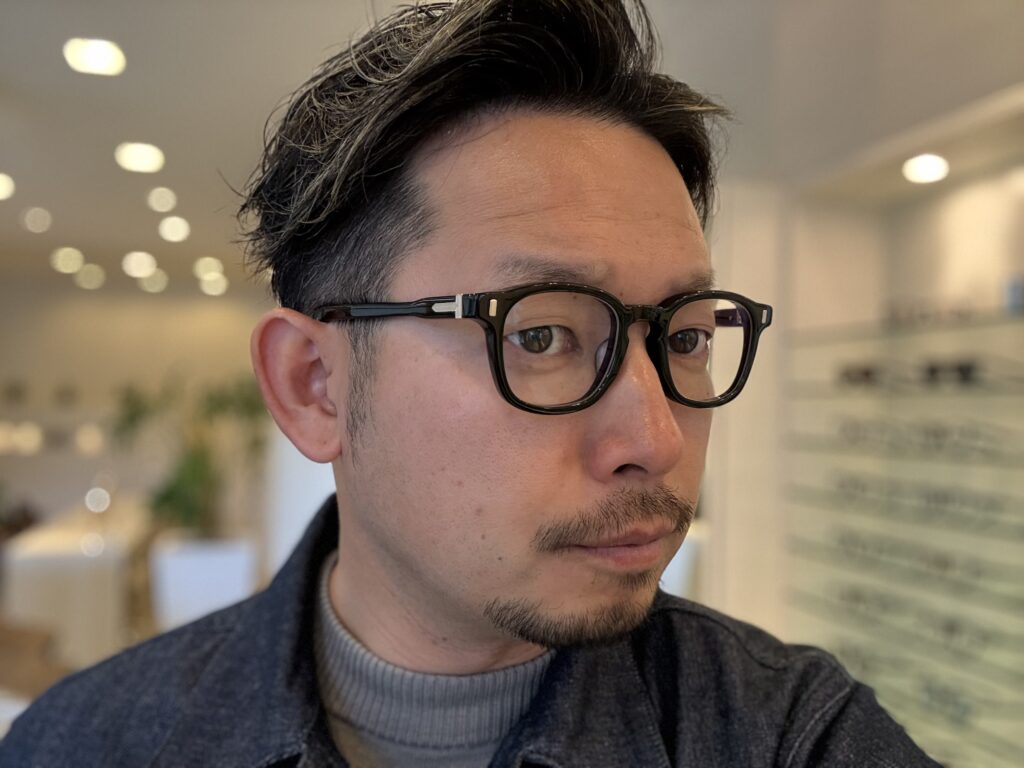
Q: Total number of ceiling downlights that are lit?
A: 13